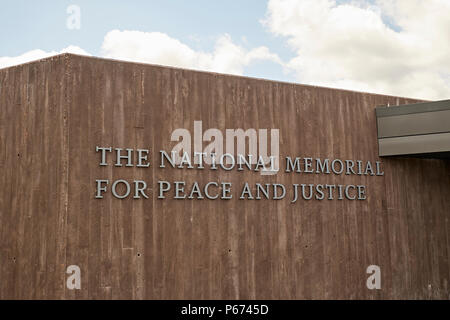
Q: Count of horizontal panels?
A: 3